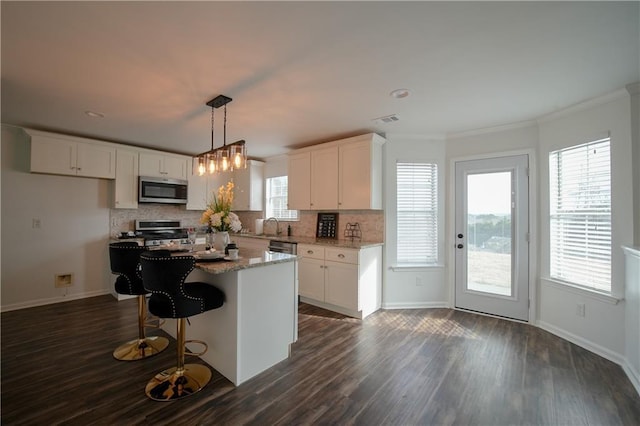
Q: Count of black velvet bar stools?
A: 2